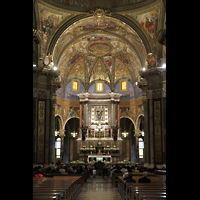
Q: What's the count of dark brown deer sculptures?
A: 0